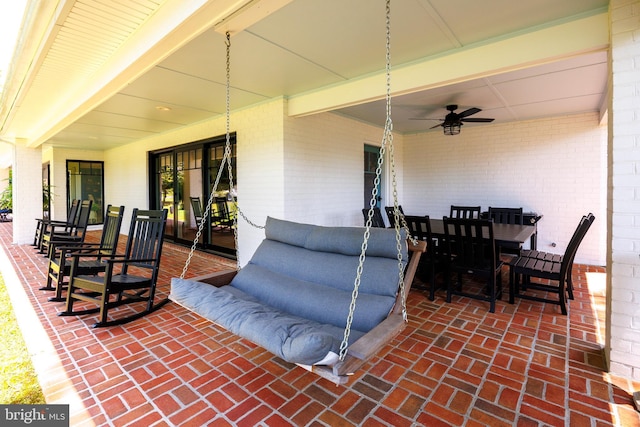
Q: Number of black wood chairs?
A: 12